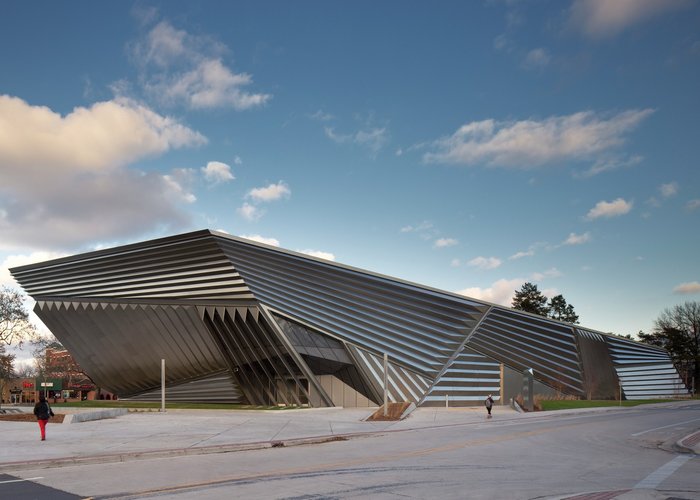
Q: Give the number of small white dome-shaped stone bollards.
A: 0